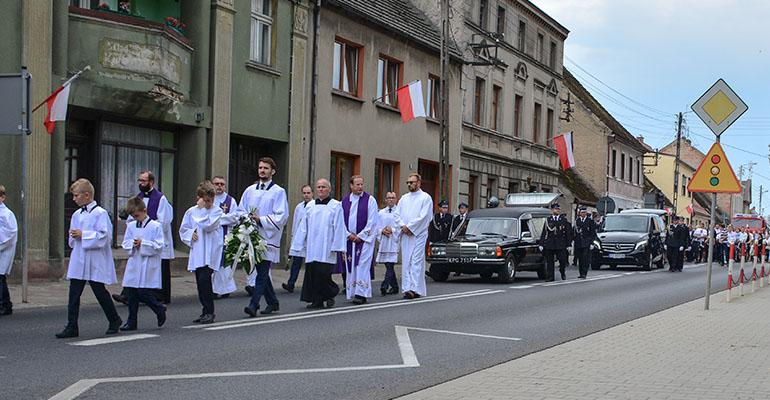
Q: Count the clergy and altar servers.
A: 12